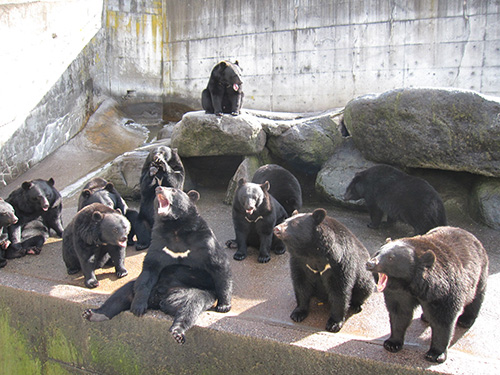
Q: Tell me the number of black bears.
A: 12